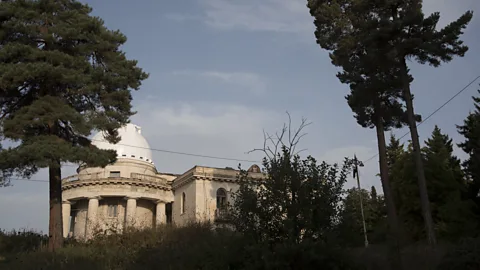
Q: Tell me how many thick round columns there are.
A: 4